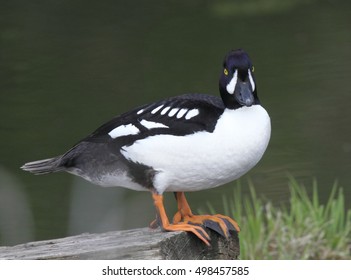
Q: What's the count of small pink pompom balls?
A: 0